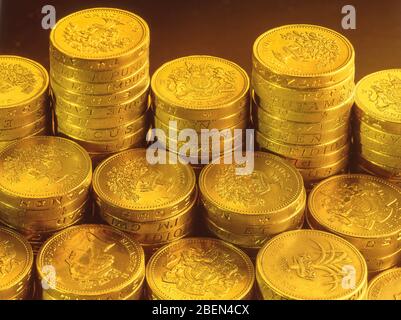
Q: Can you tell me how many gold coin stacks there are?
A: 14